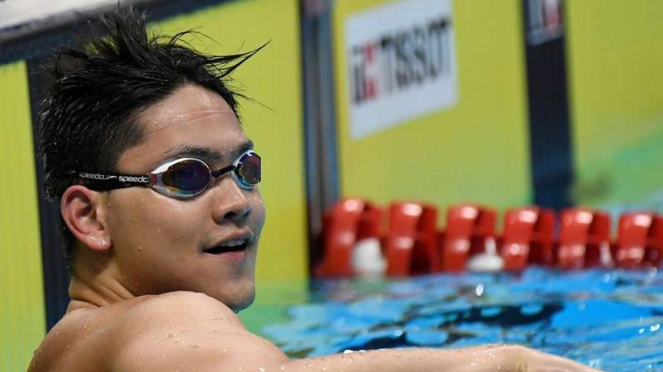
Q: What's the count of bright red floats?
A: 6